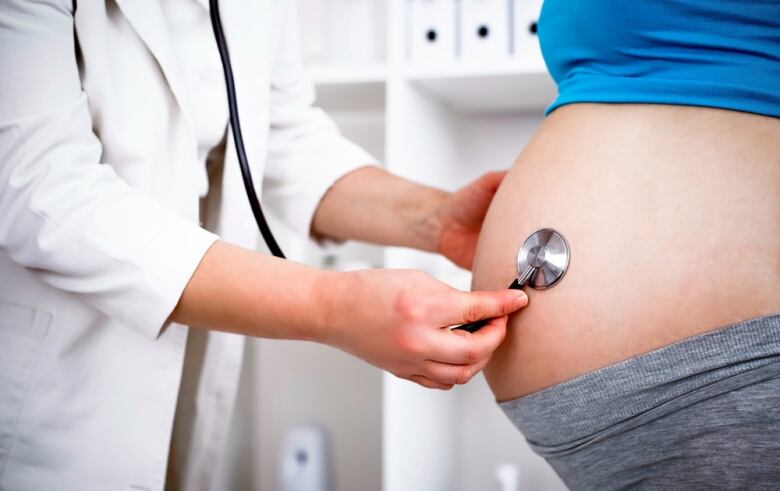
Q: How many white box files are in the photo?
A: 3